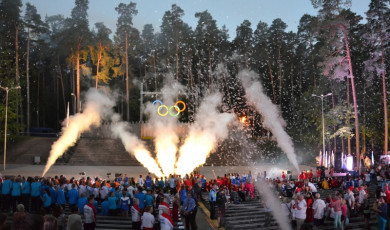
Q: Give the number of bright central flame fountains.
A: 3